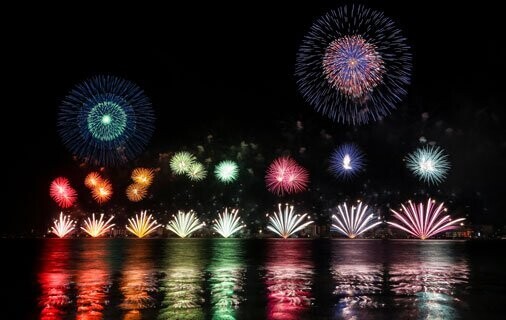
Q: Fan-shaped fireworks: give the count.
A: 8